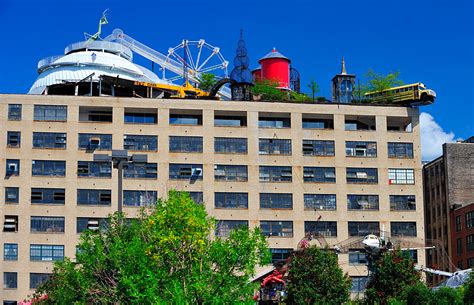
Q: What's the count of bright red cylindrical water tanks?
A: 1